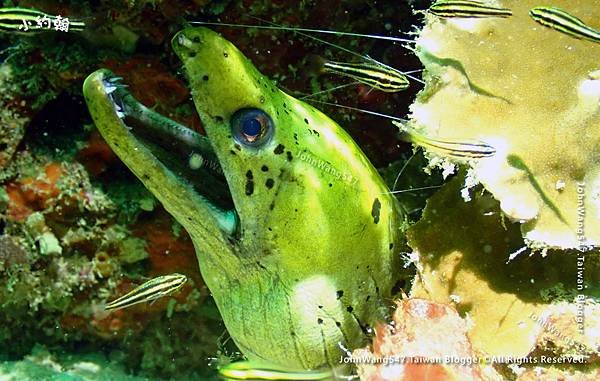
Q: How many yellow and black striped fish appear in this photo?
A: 7